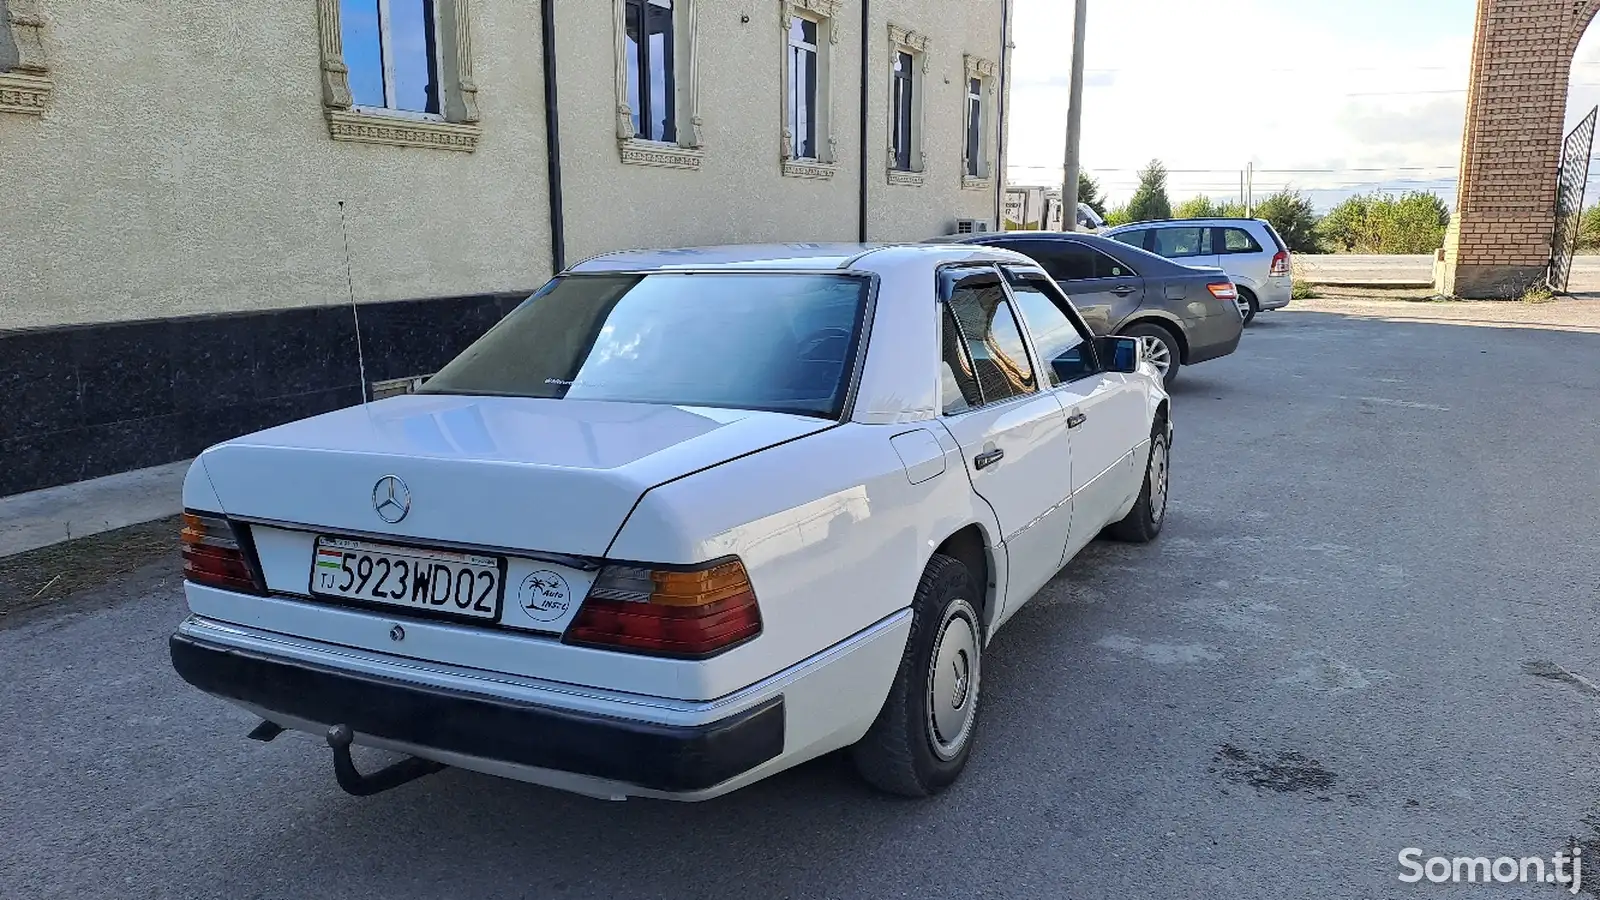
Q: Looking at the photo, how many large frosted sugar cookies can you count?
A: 0